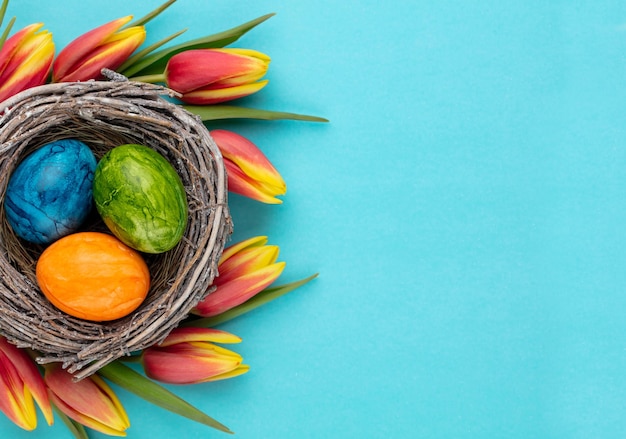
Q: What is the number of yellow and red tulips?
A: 8